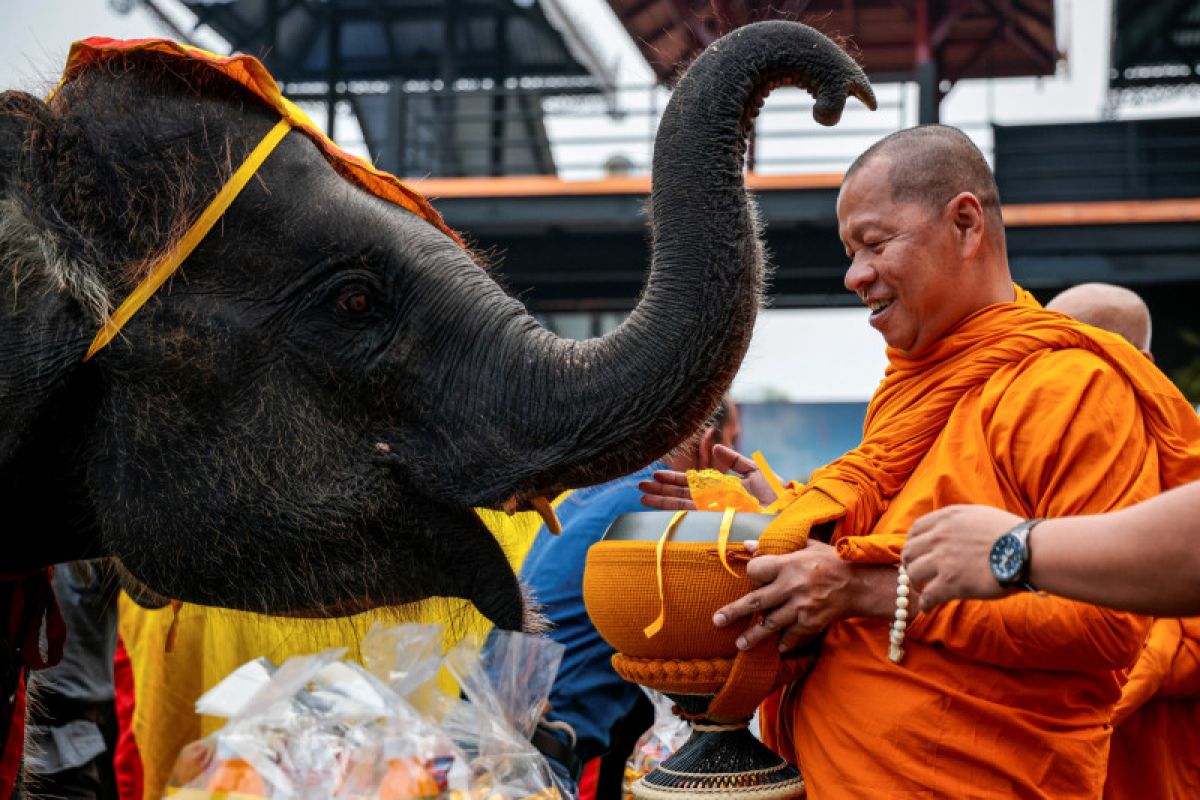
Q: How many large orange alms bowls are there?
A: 1